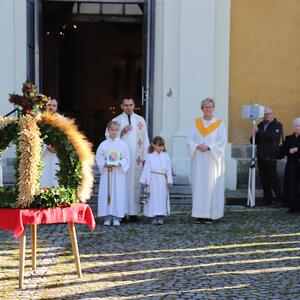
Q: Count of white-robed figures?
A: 5